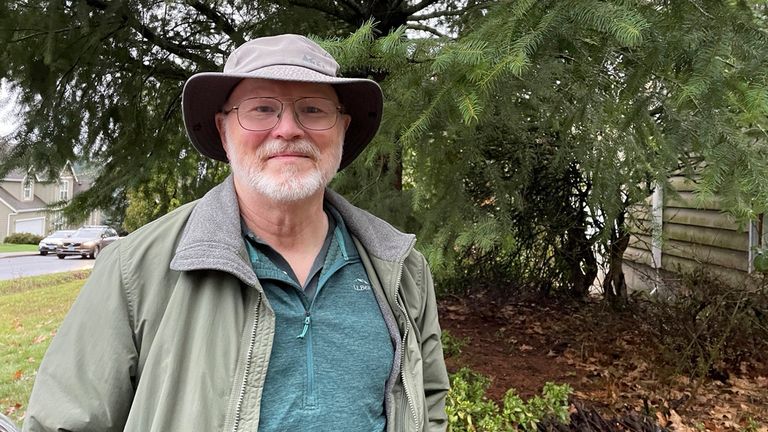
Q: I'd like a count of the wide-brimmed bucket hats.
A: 1